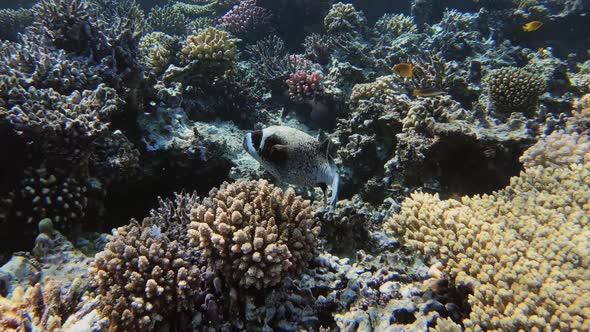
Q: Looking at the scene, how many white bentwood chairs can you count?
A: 0